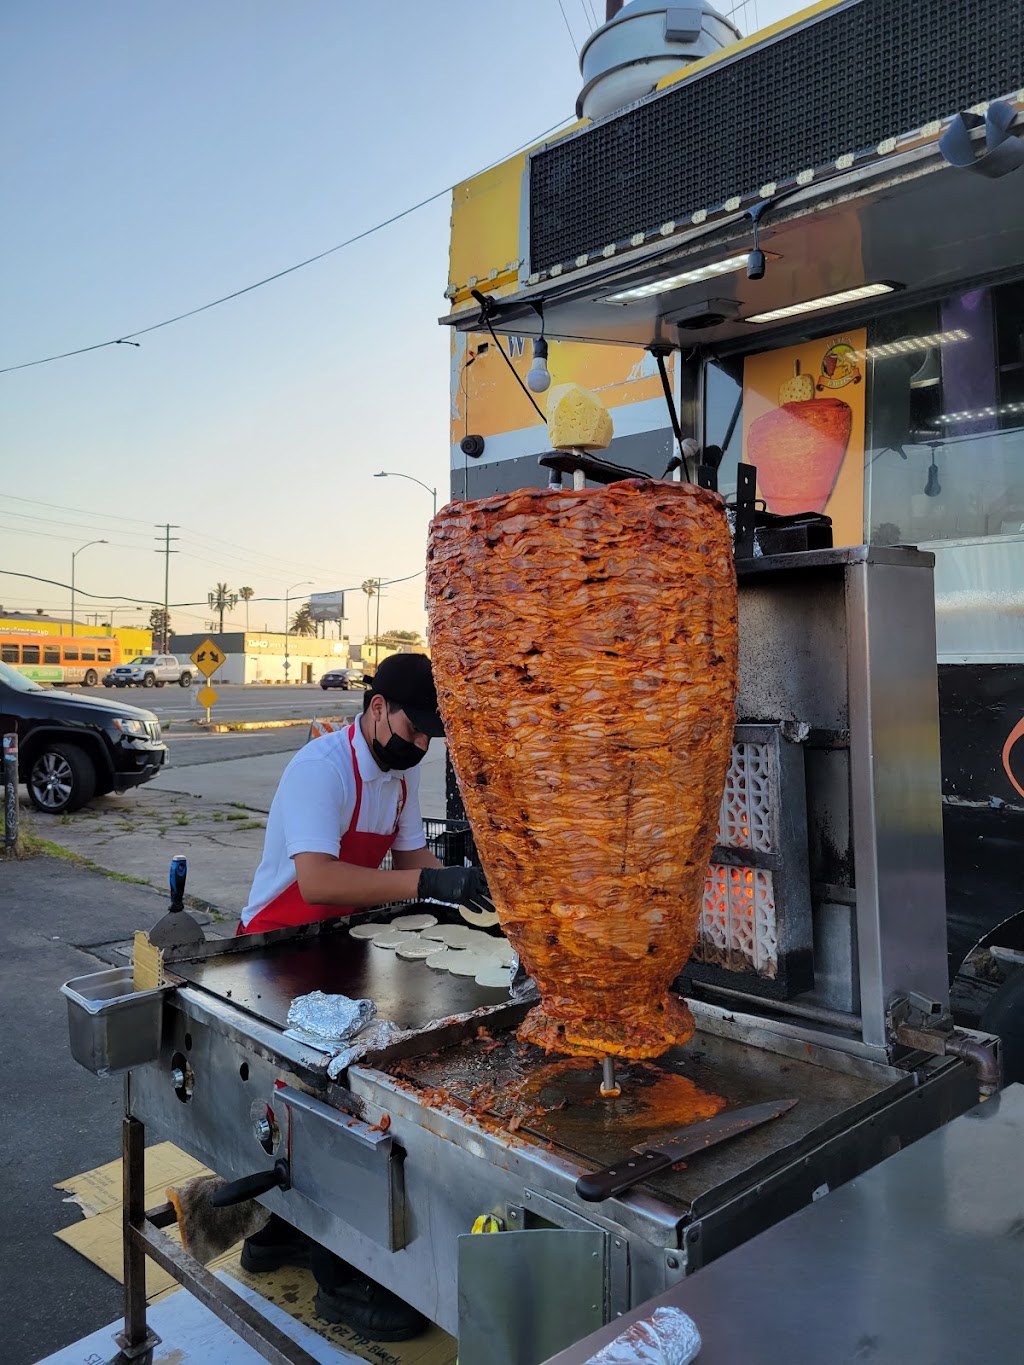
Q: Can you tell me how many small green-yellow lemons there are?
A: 0